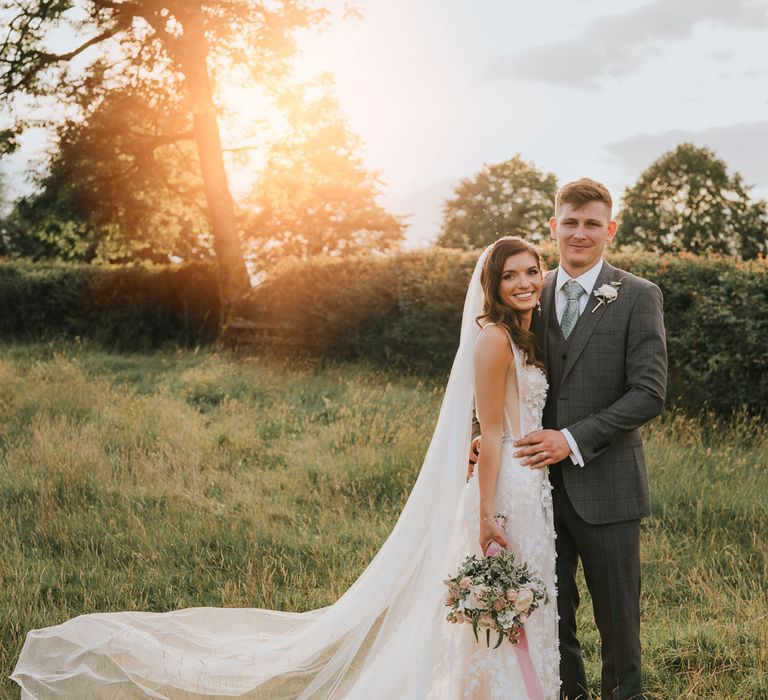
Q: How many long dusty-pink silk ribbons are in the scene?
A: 1